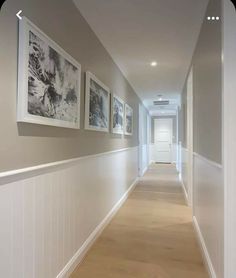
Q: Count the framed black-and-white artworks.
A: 4